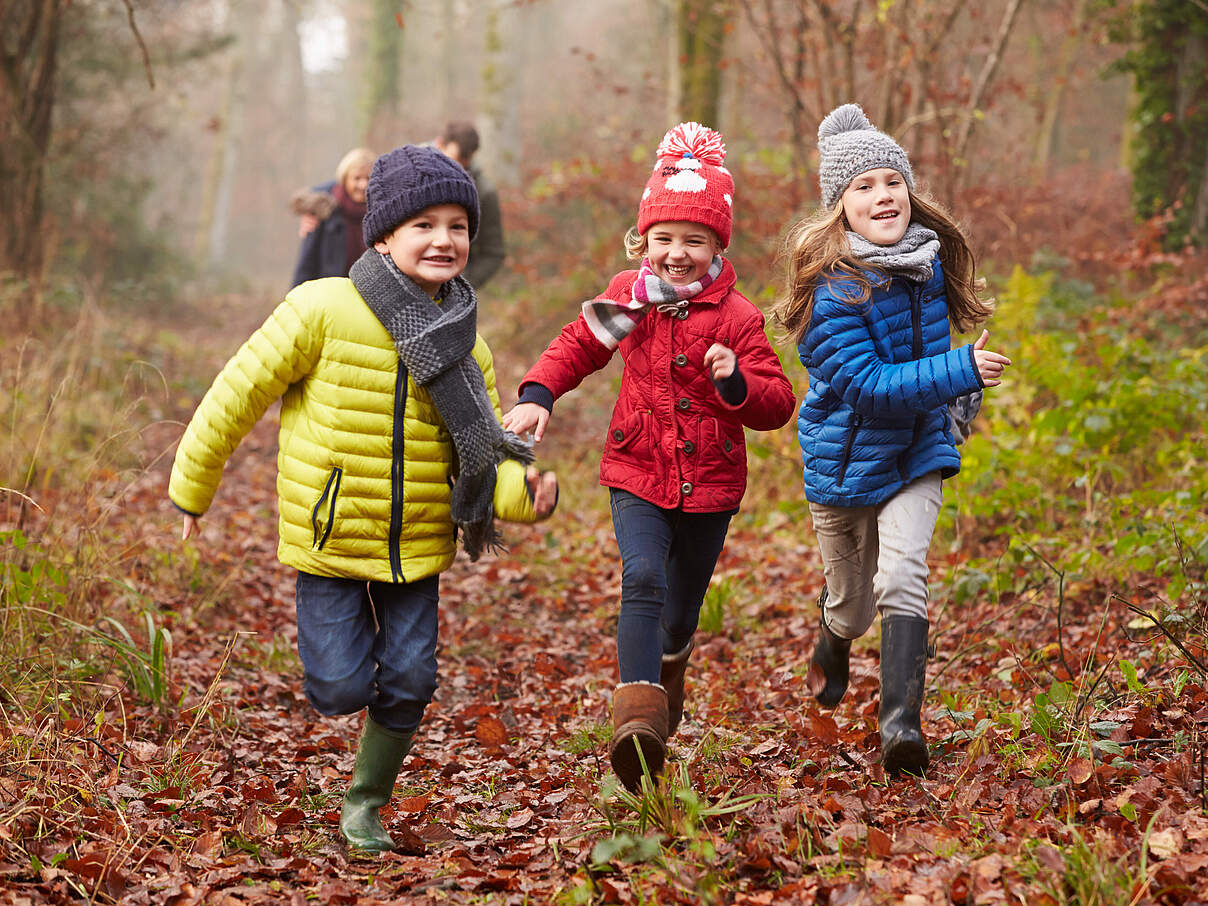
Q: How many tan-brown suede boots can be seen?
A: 2